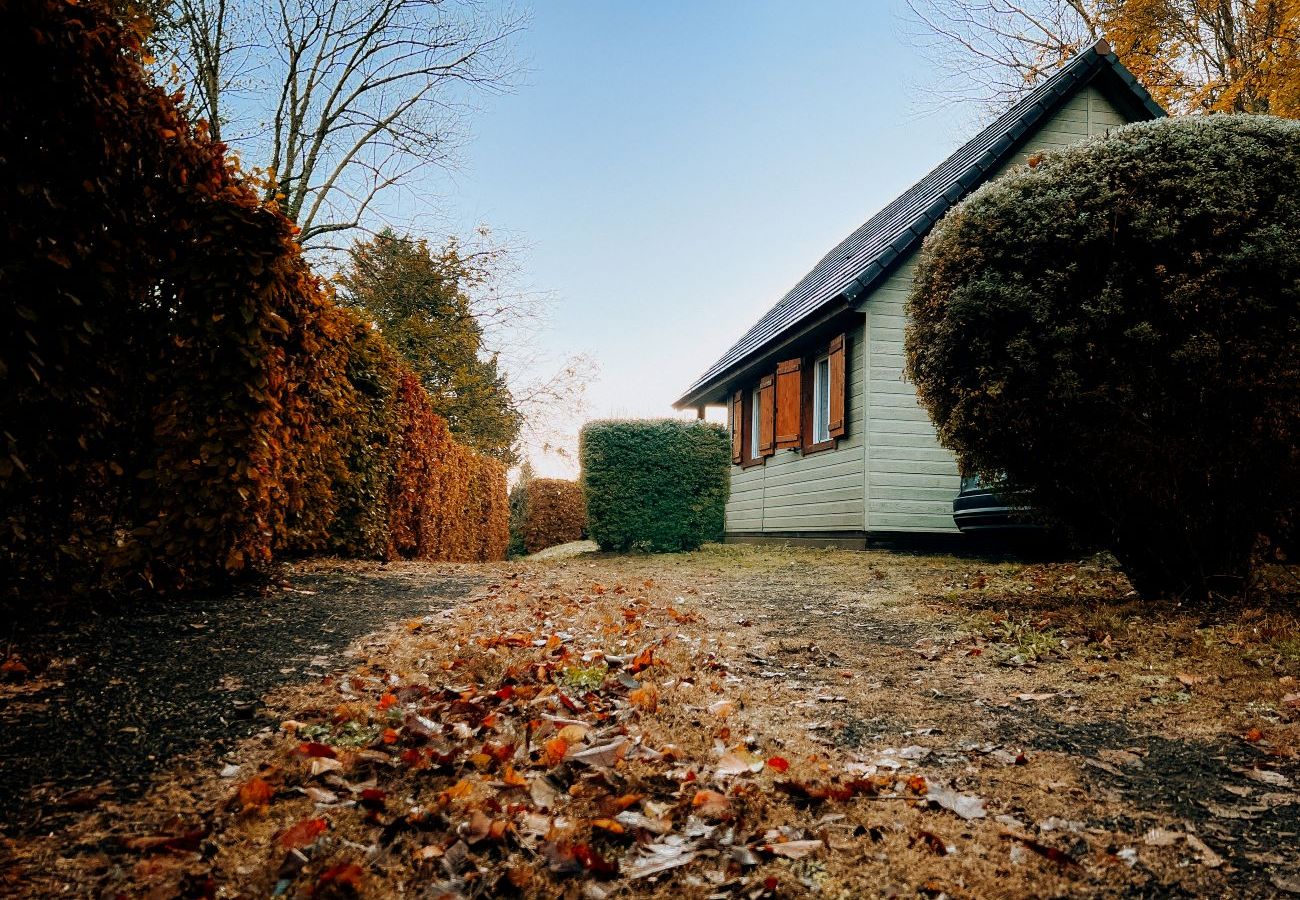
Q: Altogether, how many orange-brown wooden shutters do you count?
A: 4